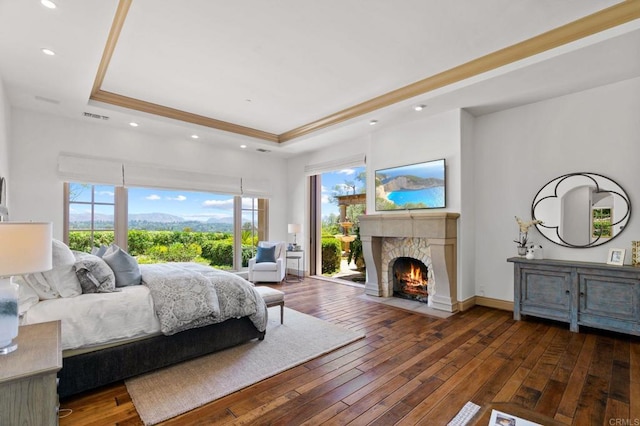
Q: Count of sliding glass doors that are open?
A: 1